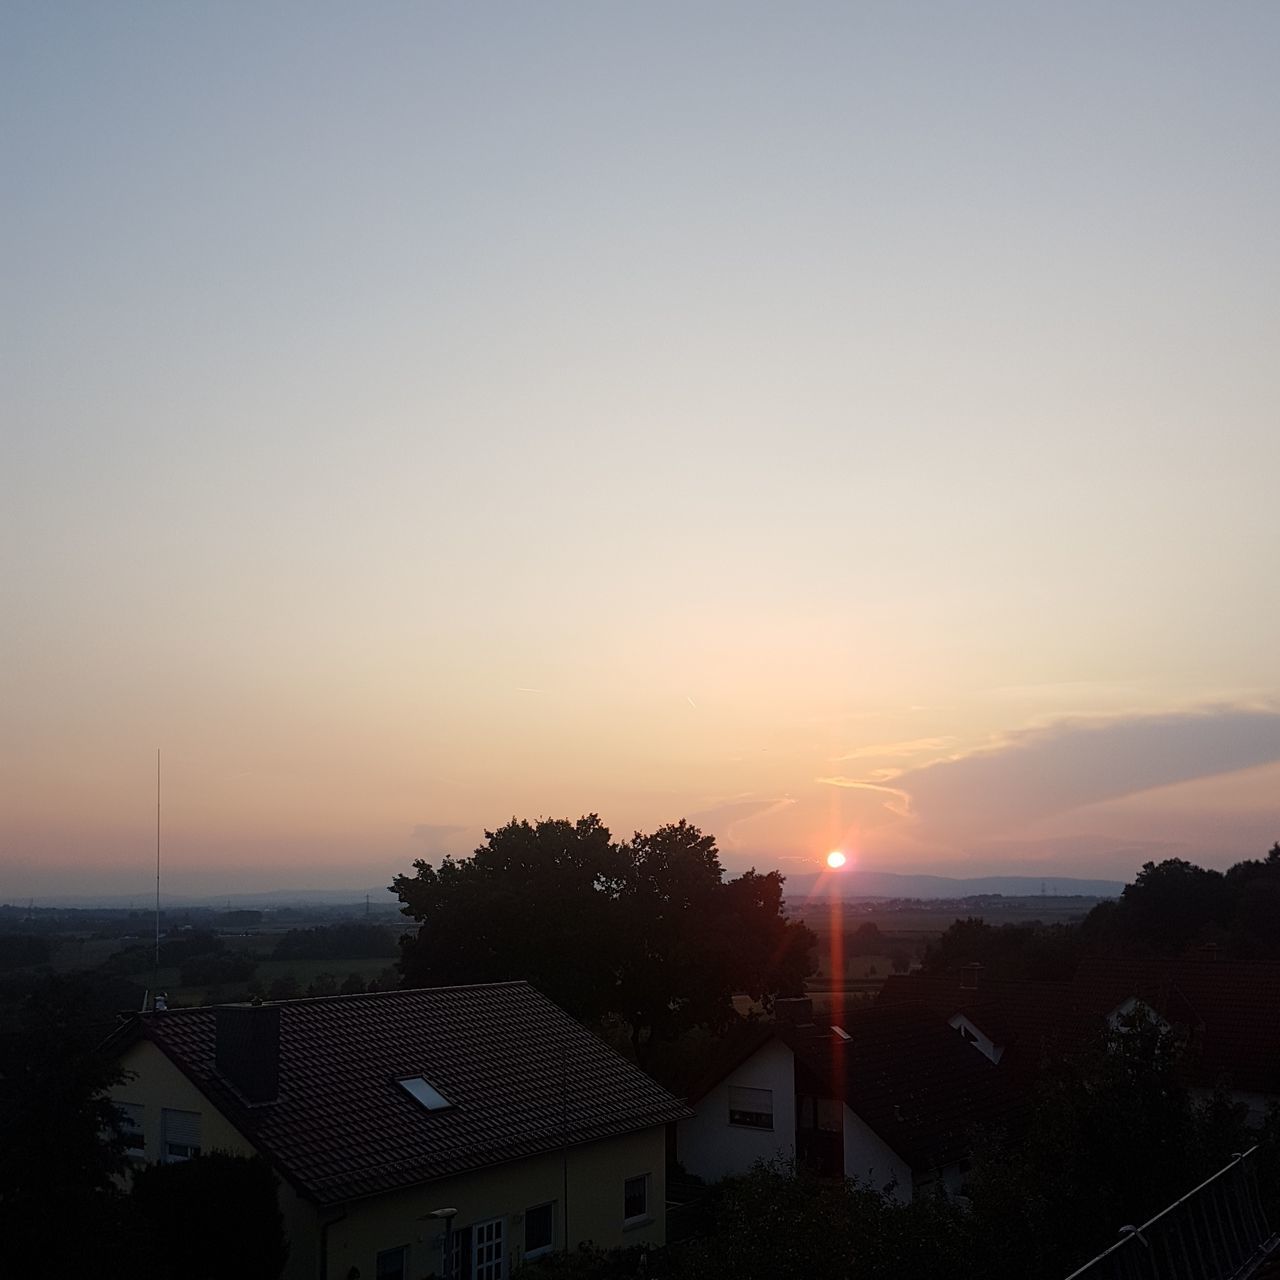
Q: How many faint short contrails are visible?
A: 2